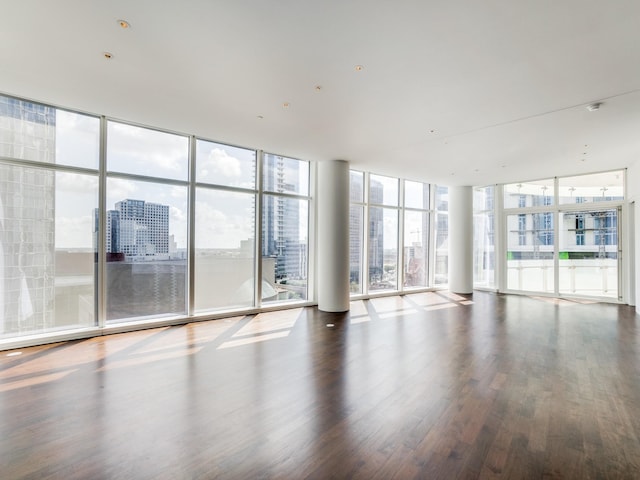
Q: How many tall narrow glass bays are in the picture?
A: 11